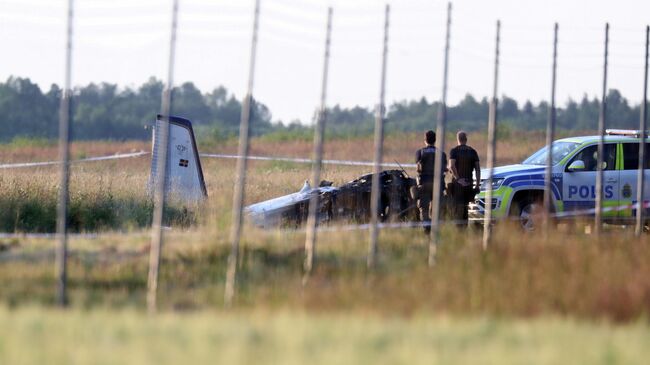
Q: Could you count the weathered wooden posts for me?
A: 10